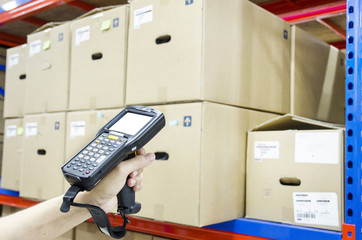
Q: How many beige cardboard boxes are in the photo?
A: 10